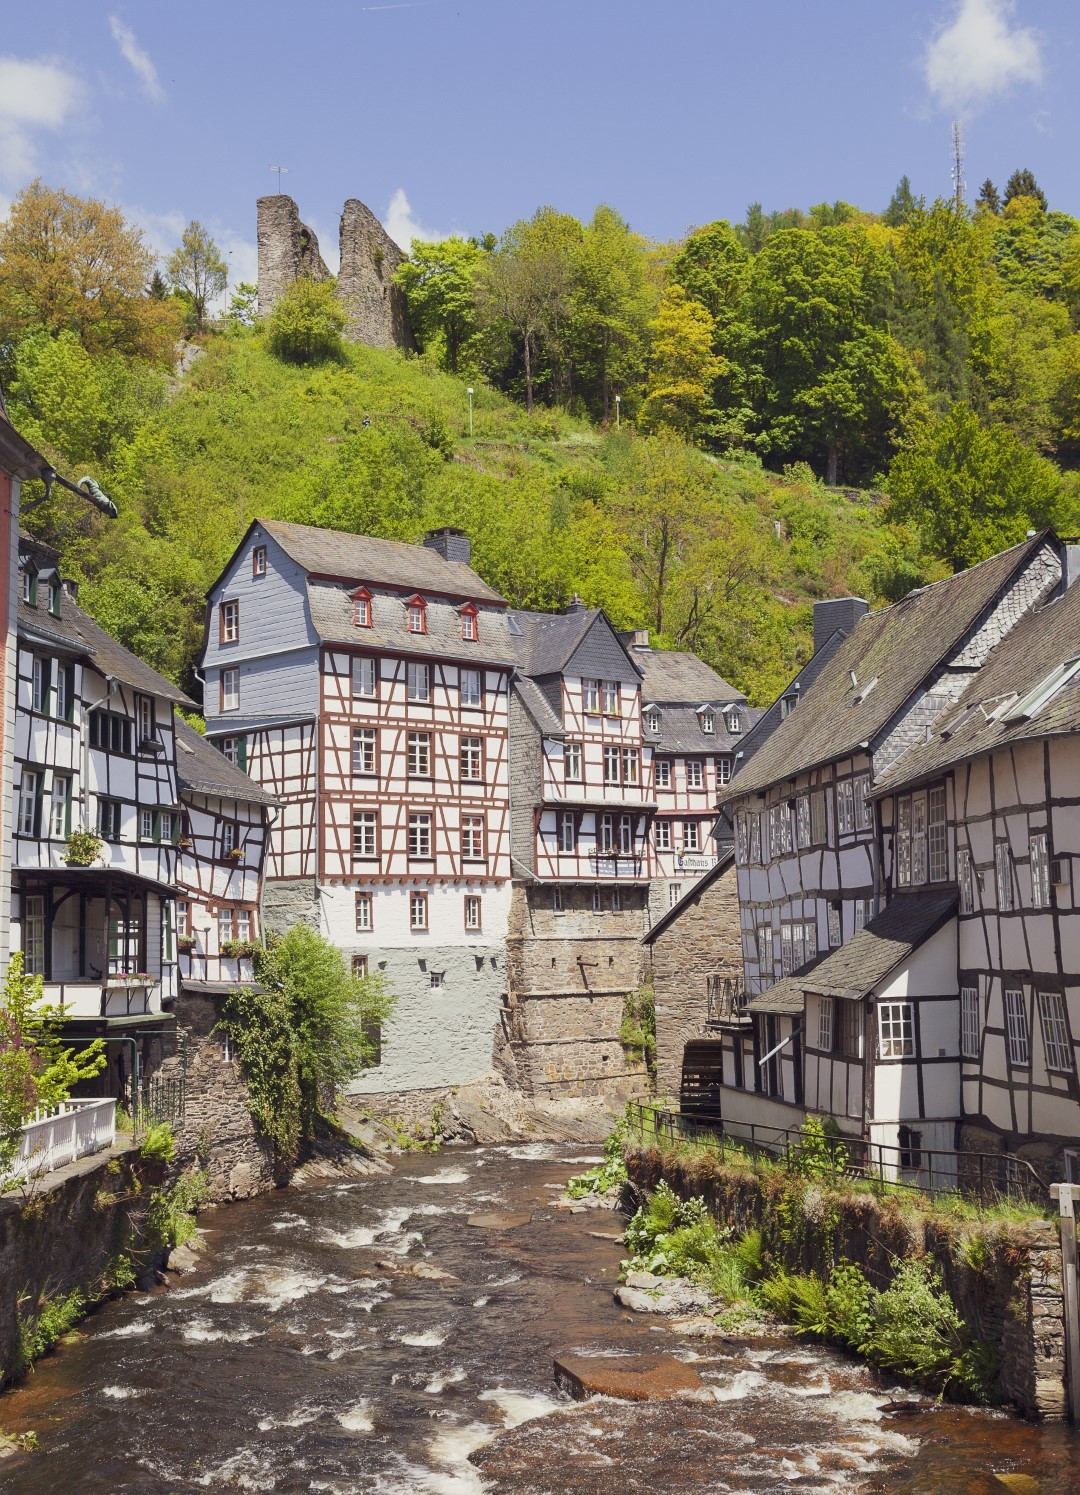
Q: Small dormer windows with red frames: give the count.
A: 3